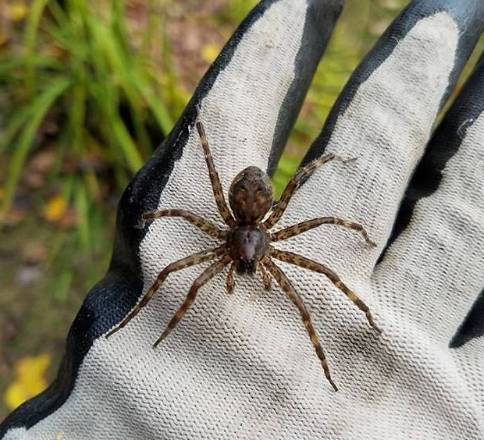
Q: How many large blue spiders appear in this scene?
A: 0